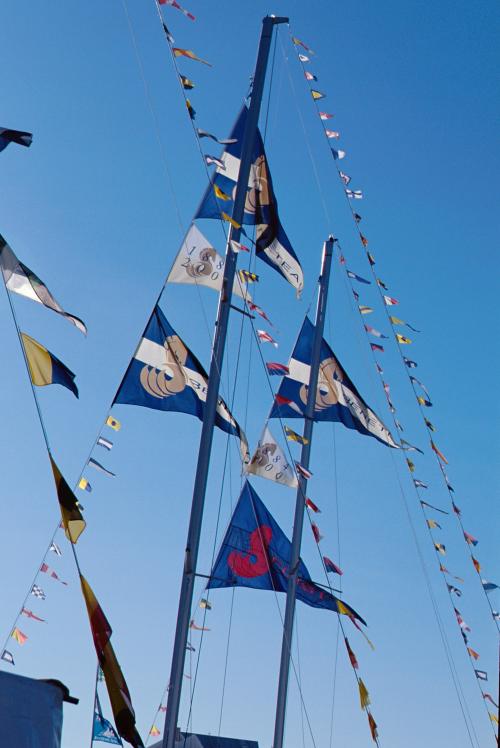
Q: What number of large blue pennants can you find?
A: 4